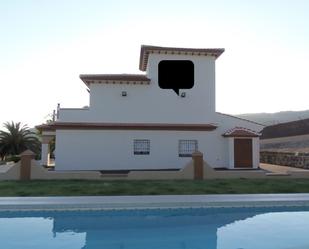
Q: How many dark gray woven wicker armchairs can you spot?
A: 0